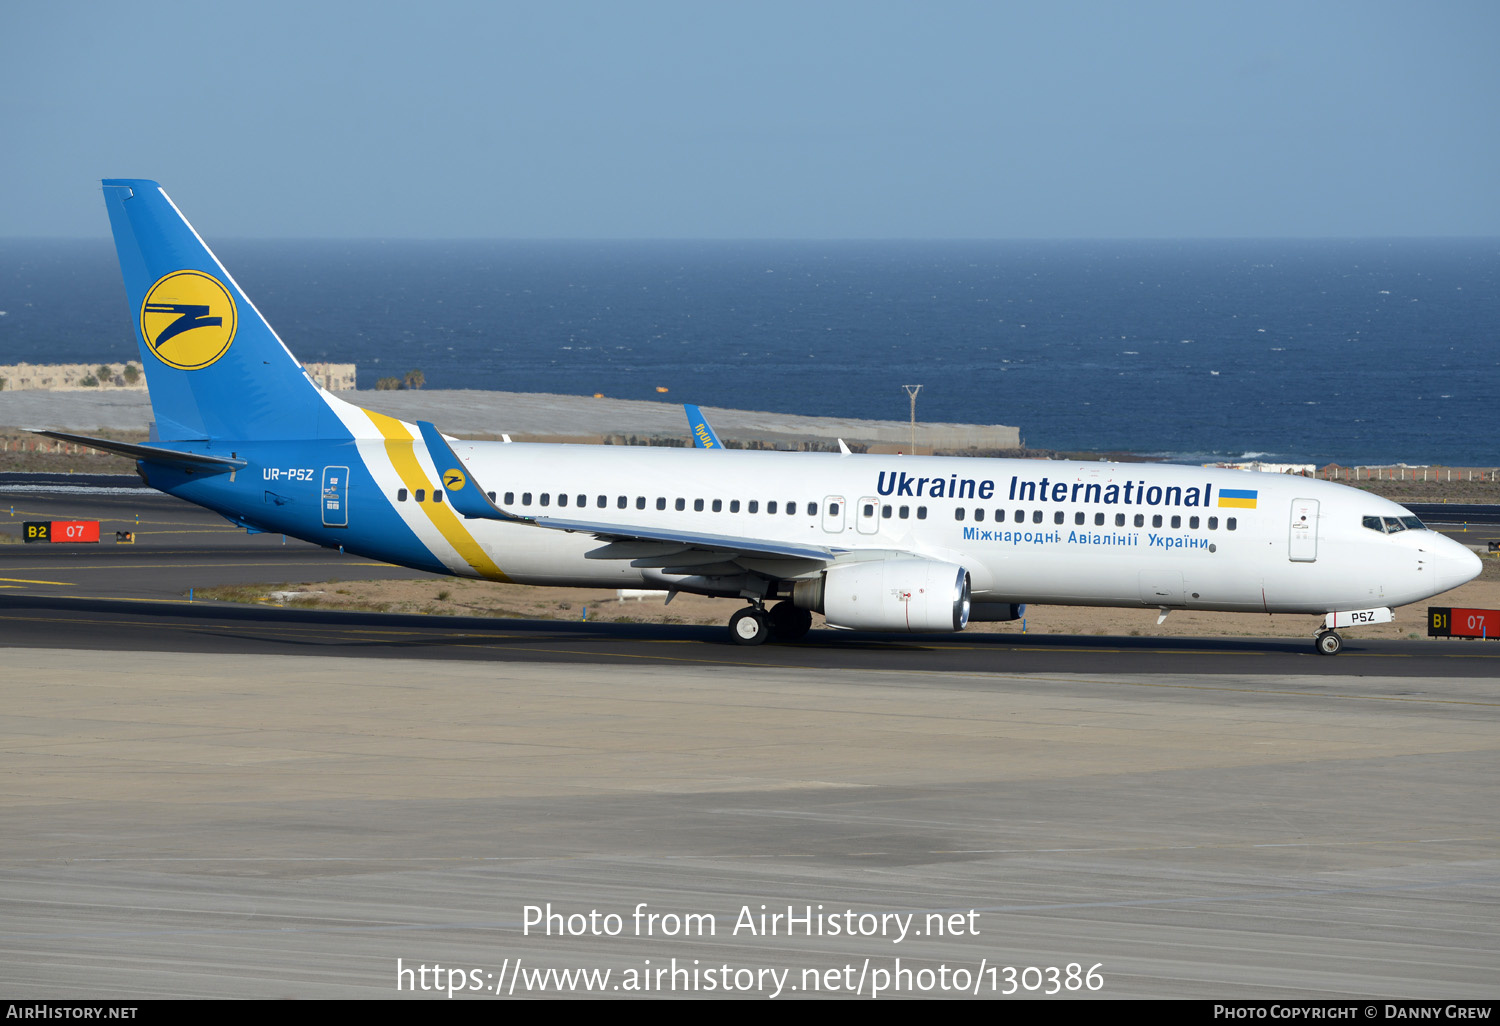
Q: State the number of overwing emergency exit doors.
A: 2